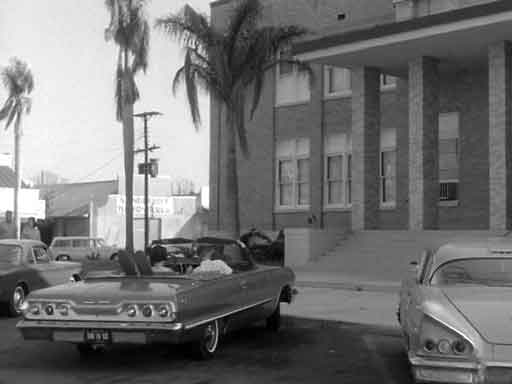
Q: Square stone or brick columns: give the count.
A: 3